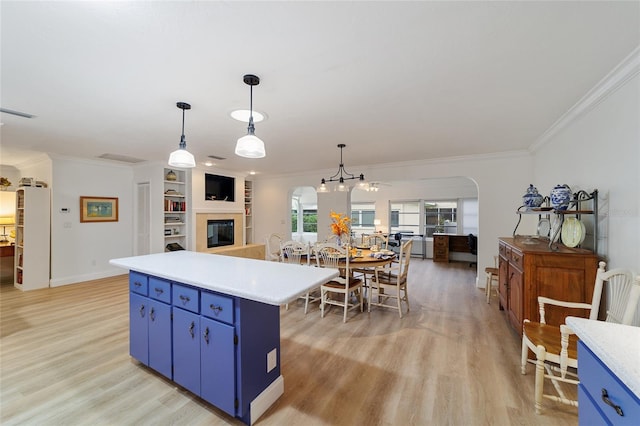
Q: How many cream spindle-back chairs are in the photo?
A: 8